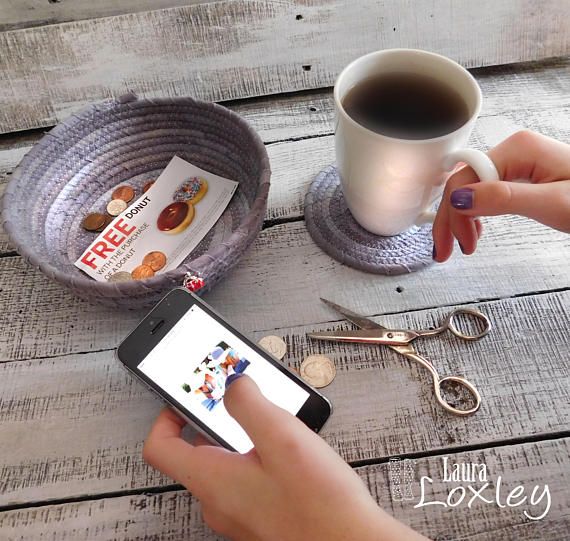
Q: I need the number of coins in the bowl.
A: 8